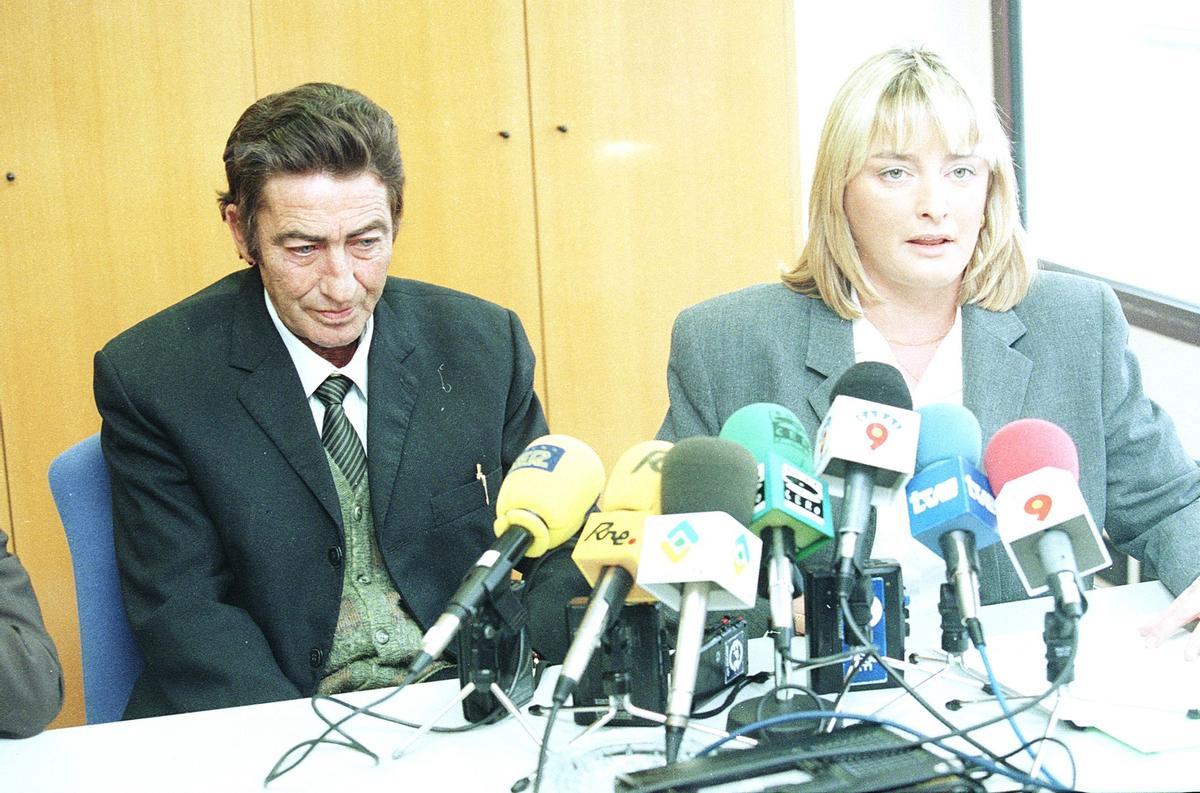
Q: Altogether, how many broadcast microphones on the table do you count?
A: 7